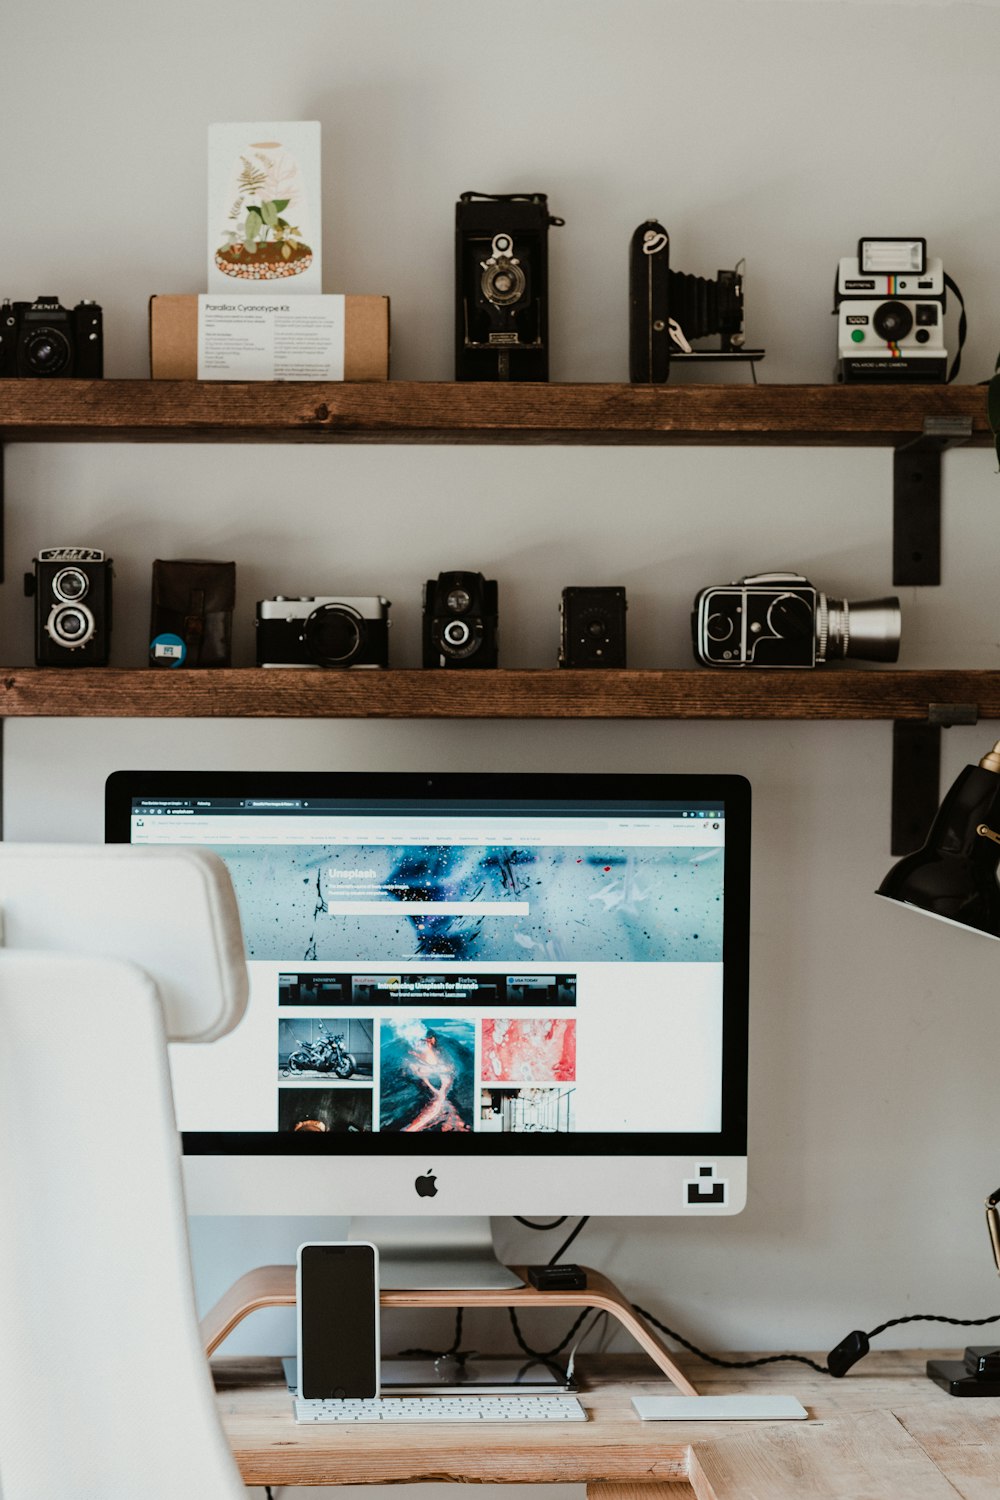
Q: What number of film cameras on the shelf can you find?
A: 9